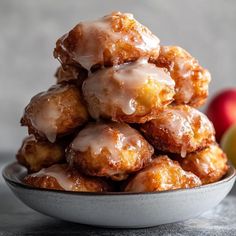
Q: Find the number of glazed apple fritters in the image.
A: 11